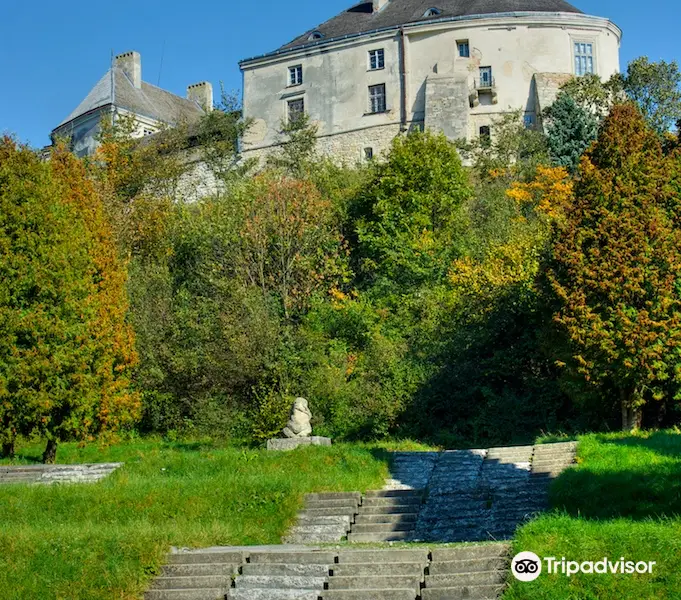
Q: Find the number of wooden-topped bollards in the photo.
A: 0